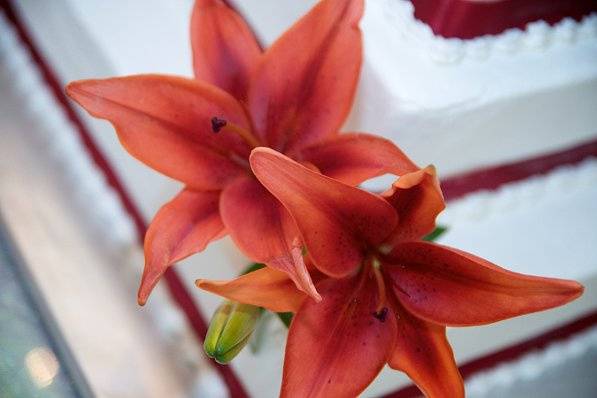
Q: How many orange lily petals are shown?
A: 12